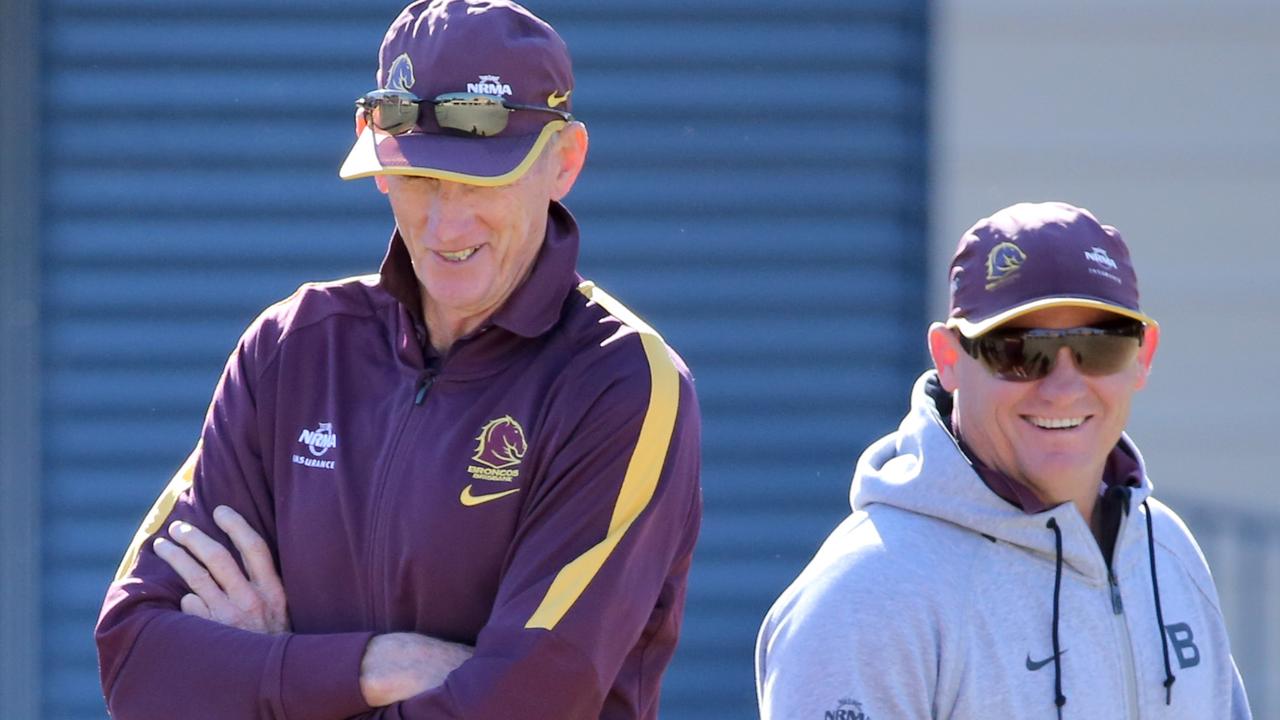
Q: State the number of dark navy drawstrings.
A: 2